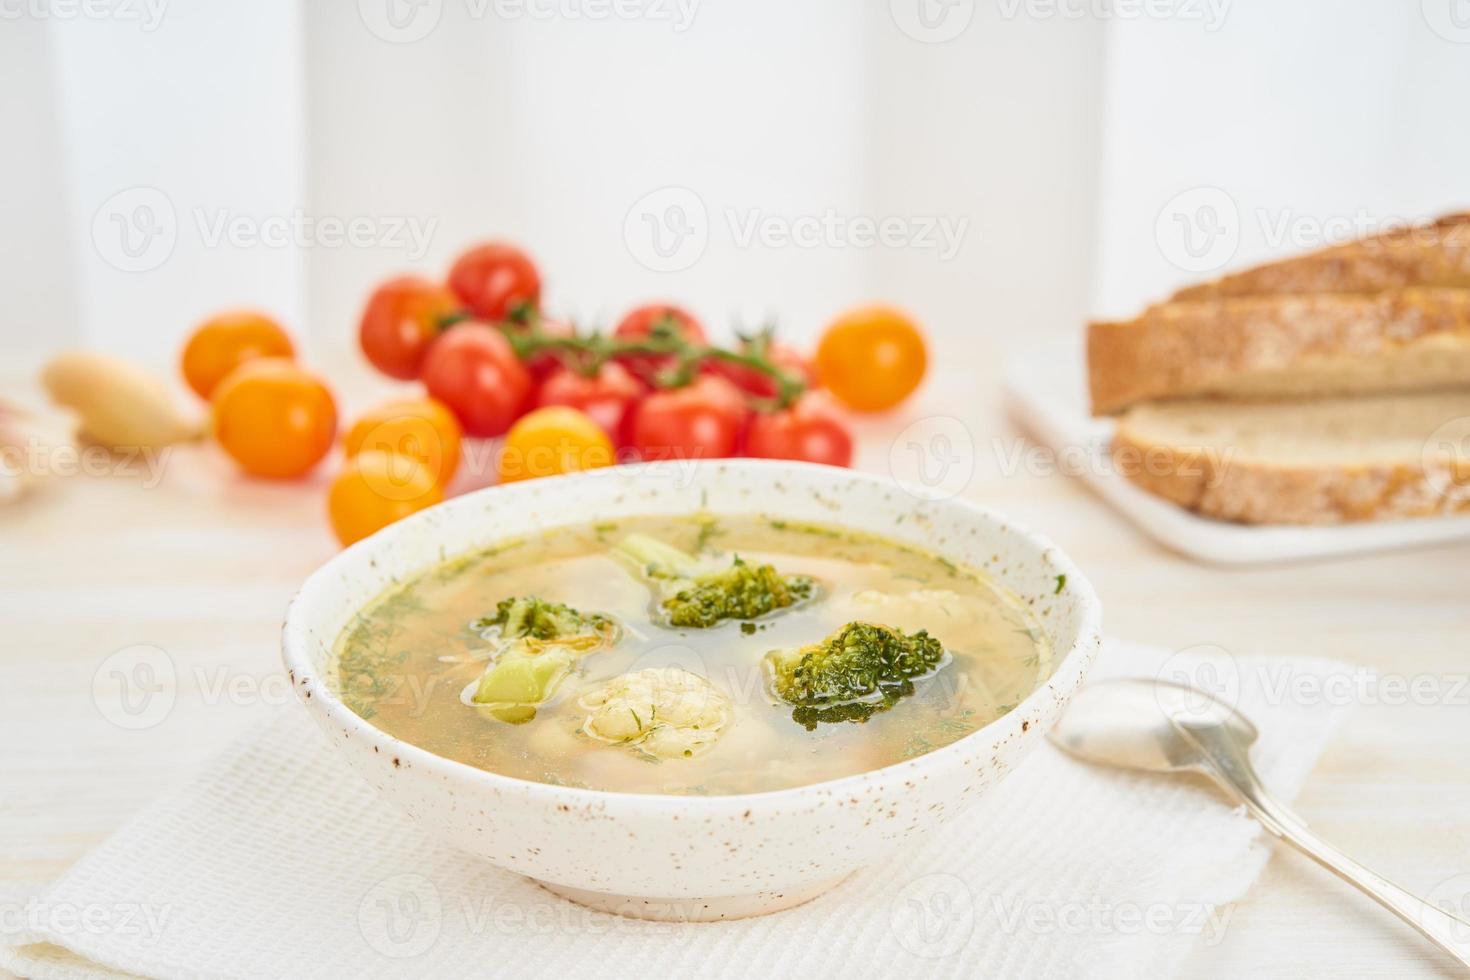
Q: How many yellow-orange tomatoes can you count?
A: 6